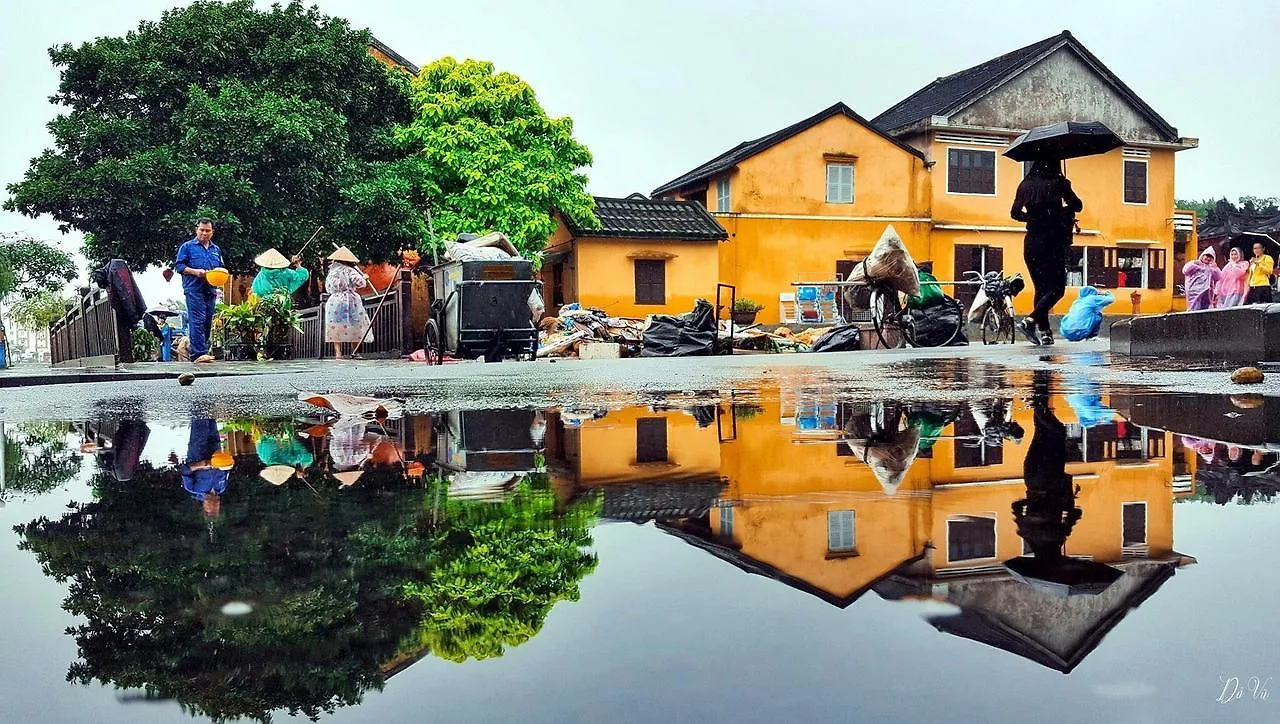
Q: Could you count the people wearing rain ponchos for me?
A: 5